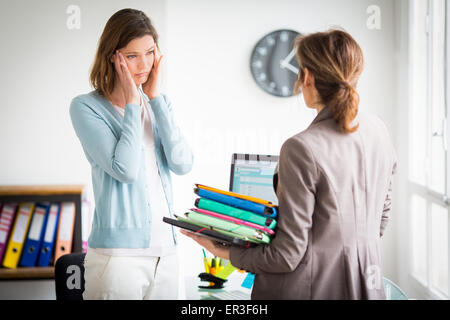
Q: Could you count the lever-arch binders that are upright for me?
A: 5